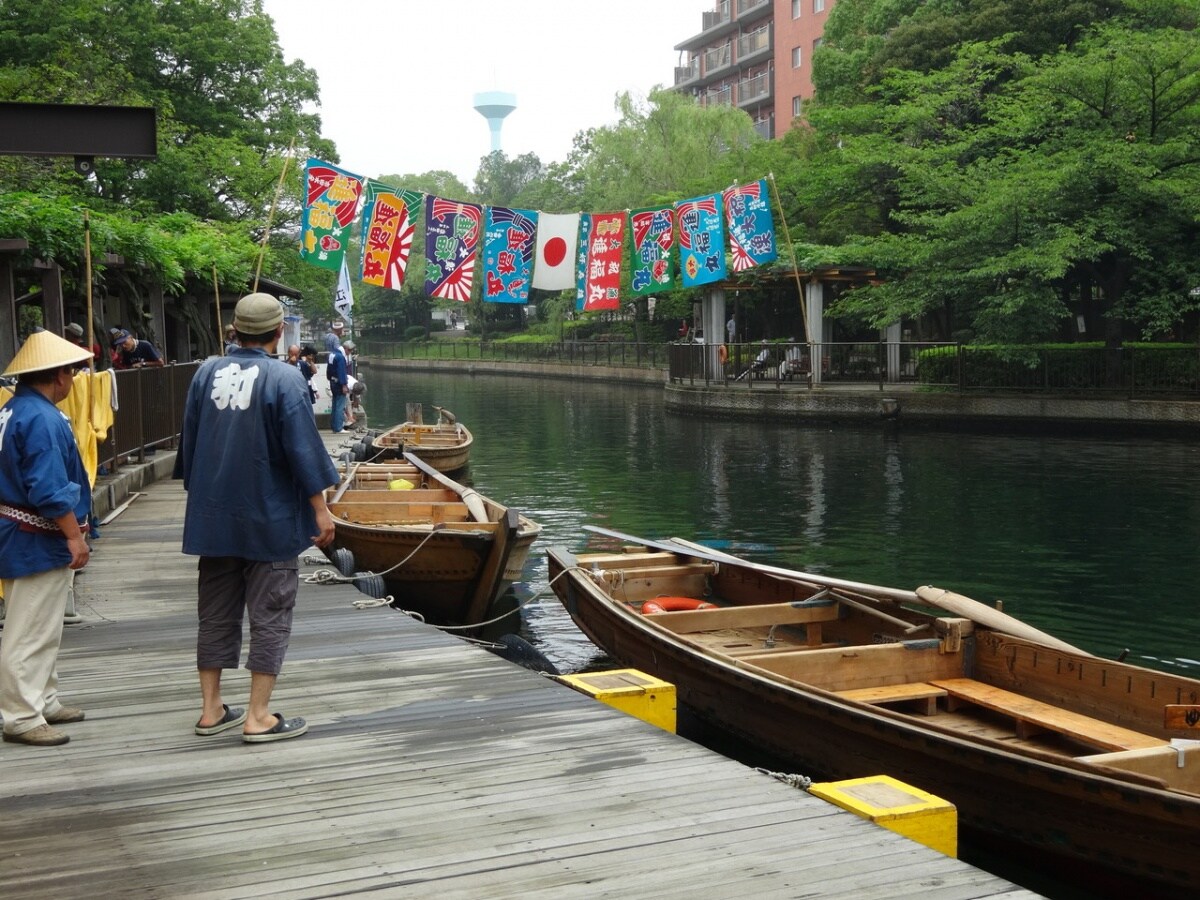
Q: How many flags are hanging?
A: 9